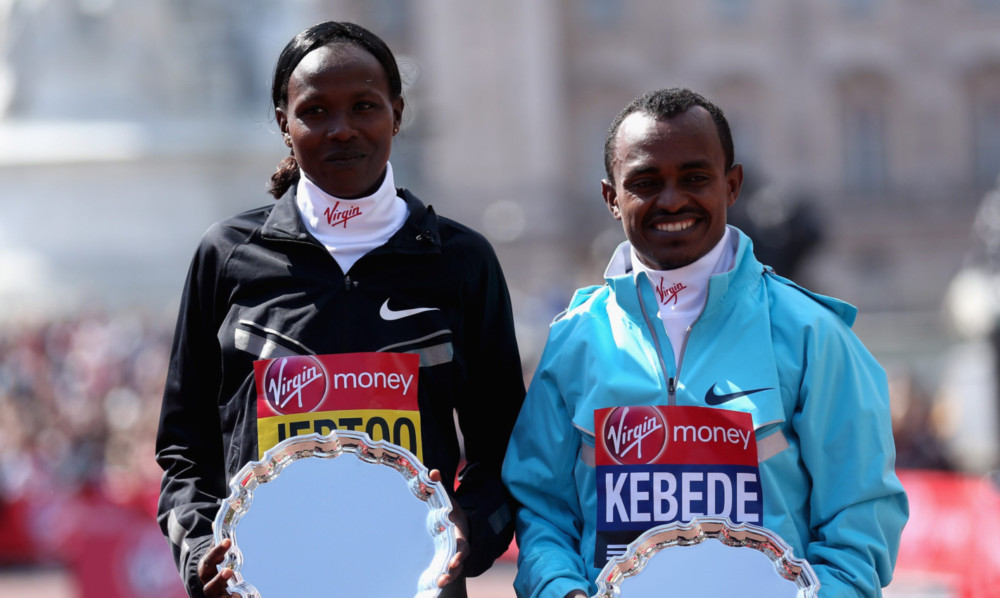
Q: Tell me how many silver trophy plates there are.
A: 2